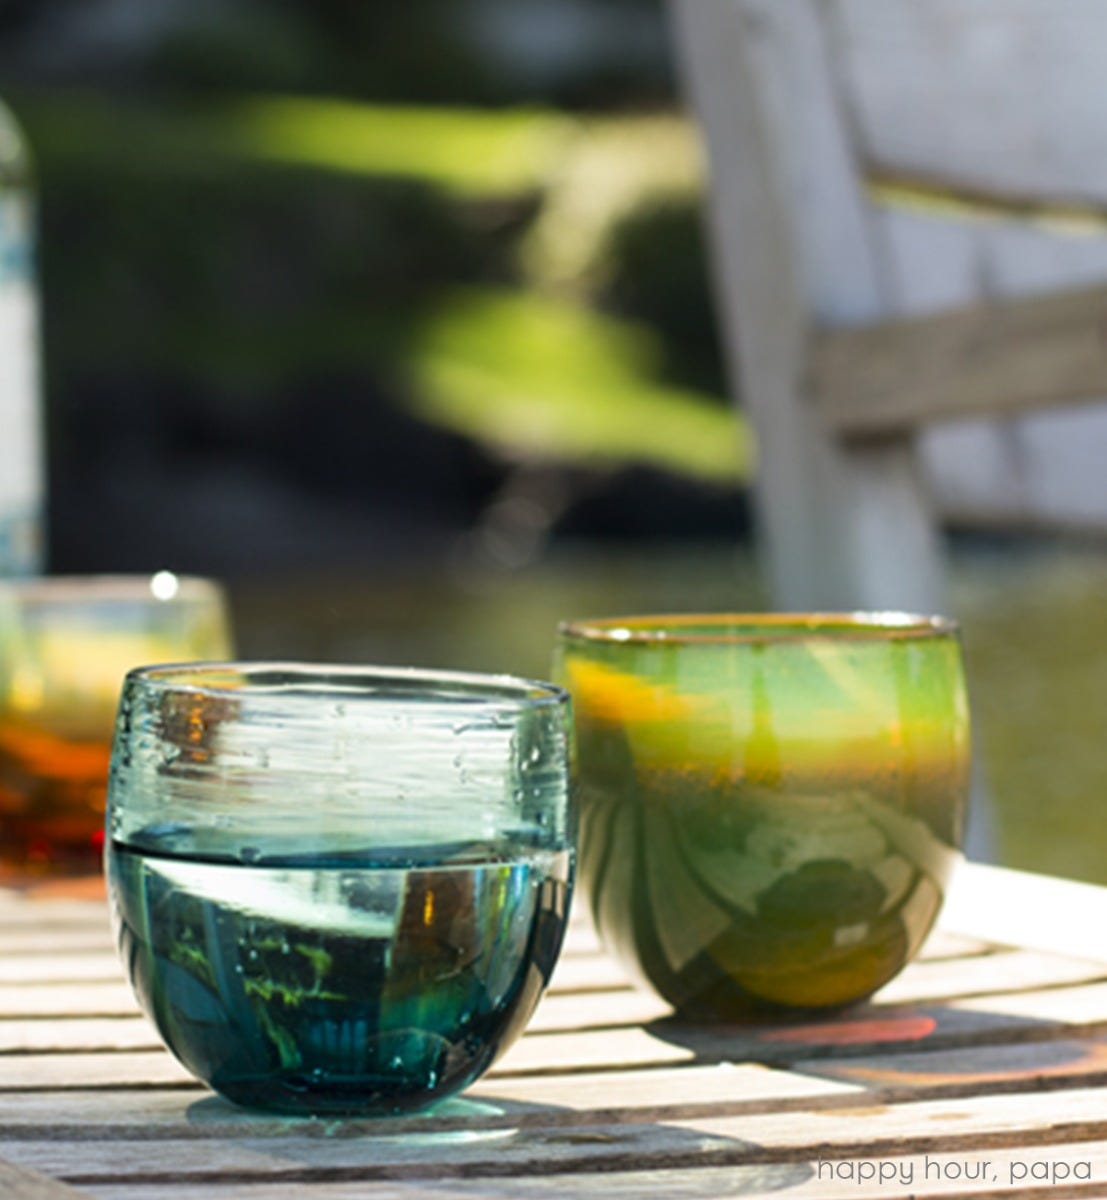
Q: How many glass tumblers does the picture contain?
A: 3